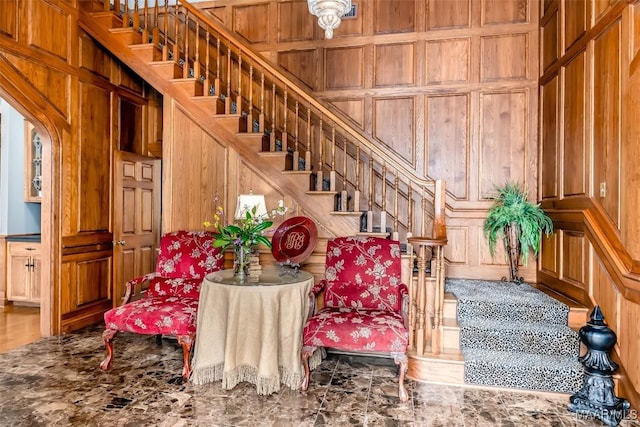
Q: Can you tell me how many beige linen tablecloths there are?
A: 1